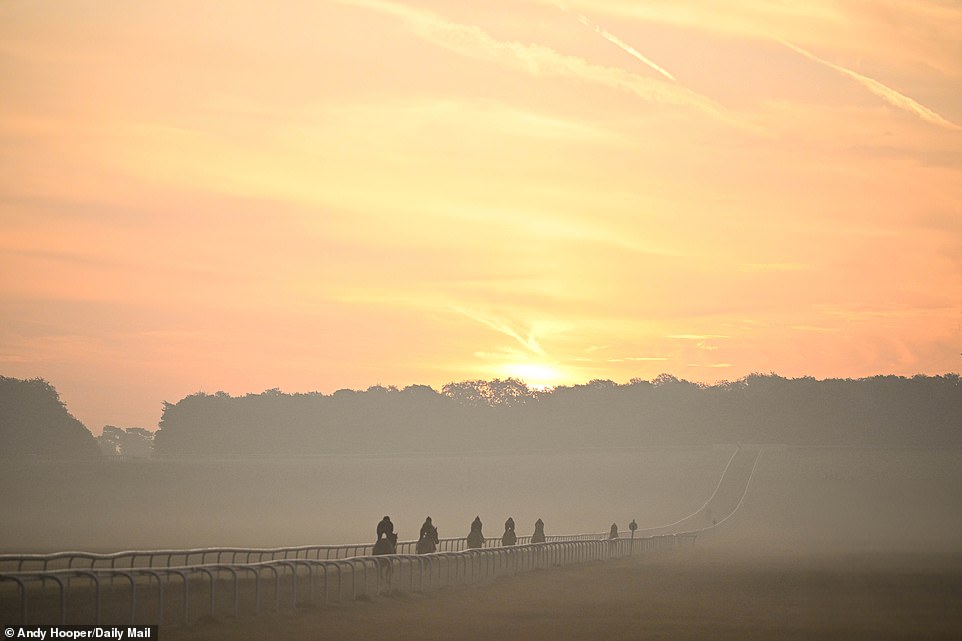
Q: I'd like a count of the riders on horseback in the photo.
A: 6